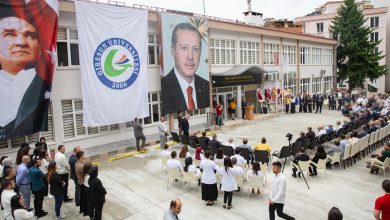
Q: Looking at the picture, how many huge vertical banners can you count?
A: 3